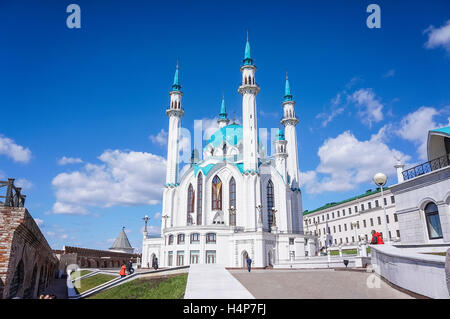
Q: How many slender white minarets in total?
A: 4